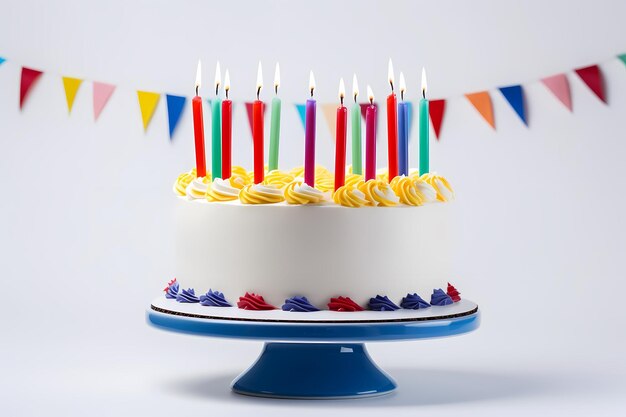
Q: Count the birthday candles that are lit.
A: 12